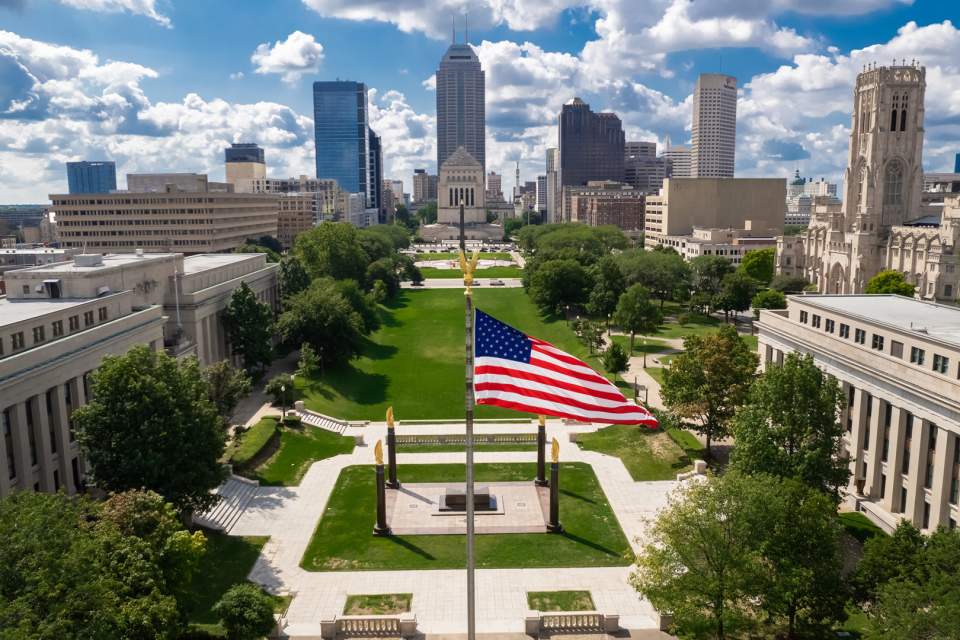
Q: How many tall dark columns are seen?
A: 4